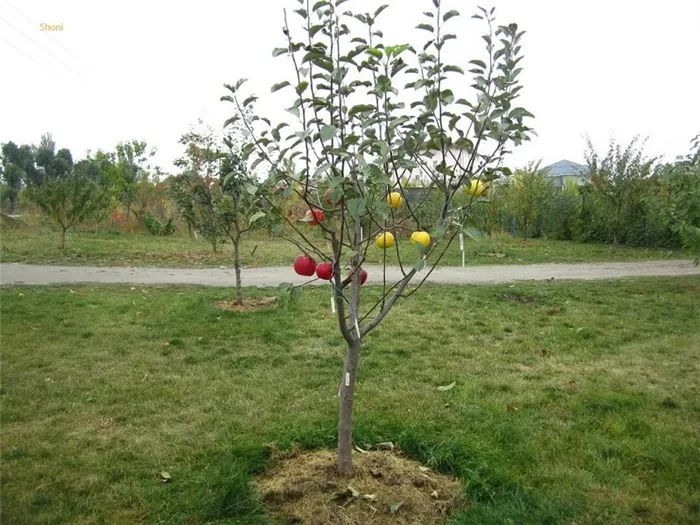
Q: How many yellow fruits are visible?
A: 4